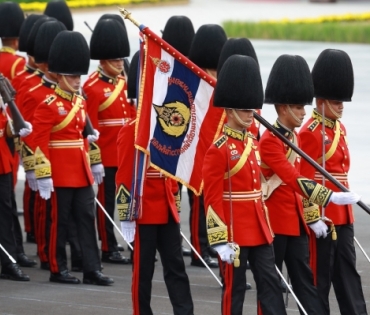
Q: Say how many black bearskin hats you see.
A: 15